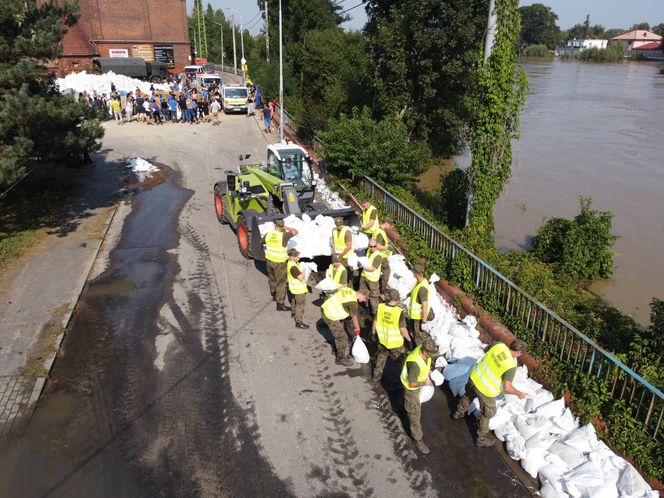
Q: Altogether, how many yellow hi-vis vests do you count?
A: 12